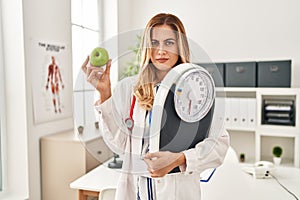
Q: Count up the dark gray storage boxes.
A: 3